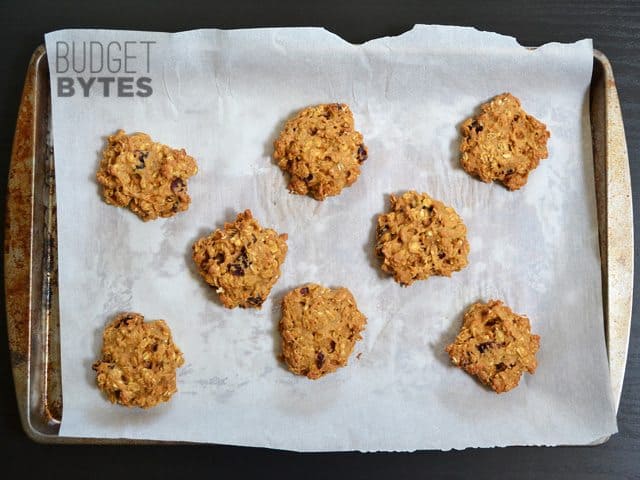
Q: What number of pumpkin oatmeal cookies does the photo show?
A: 8